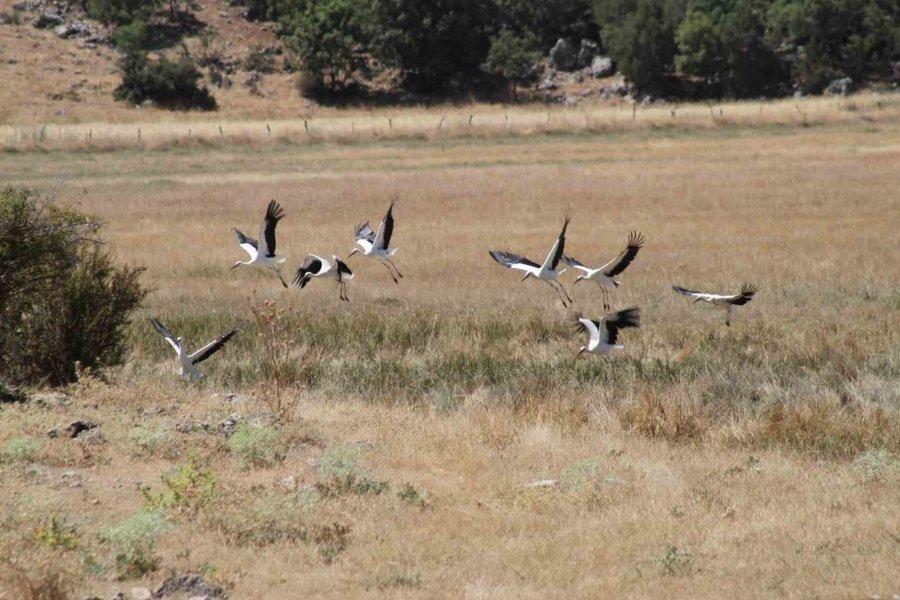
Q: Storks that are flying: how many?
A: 8